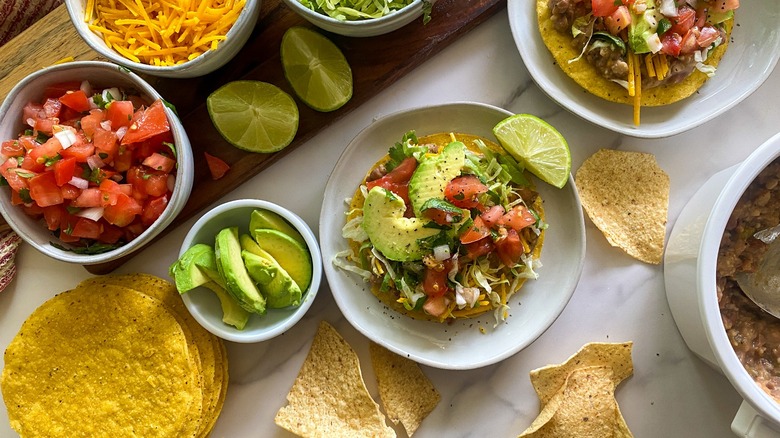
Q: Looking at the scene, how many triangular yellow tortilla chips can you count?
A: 5